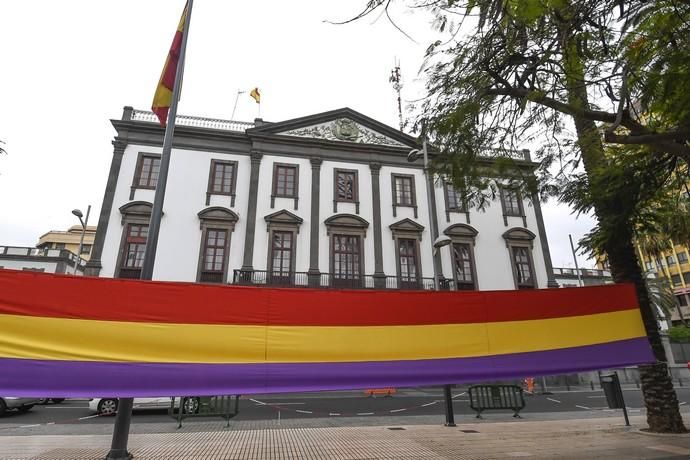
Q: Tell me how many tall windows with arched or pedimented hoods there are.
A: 7